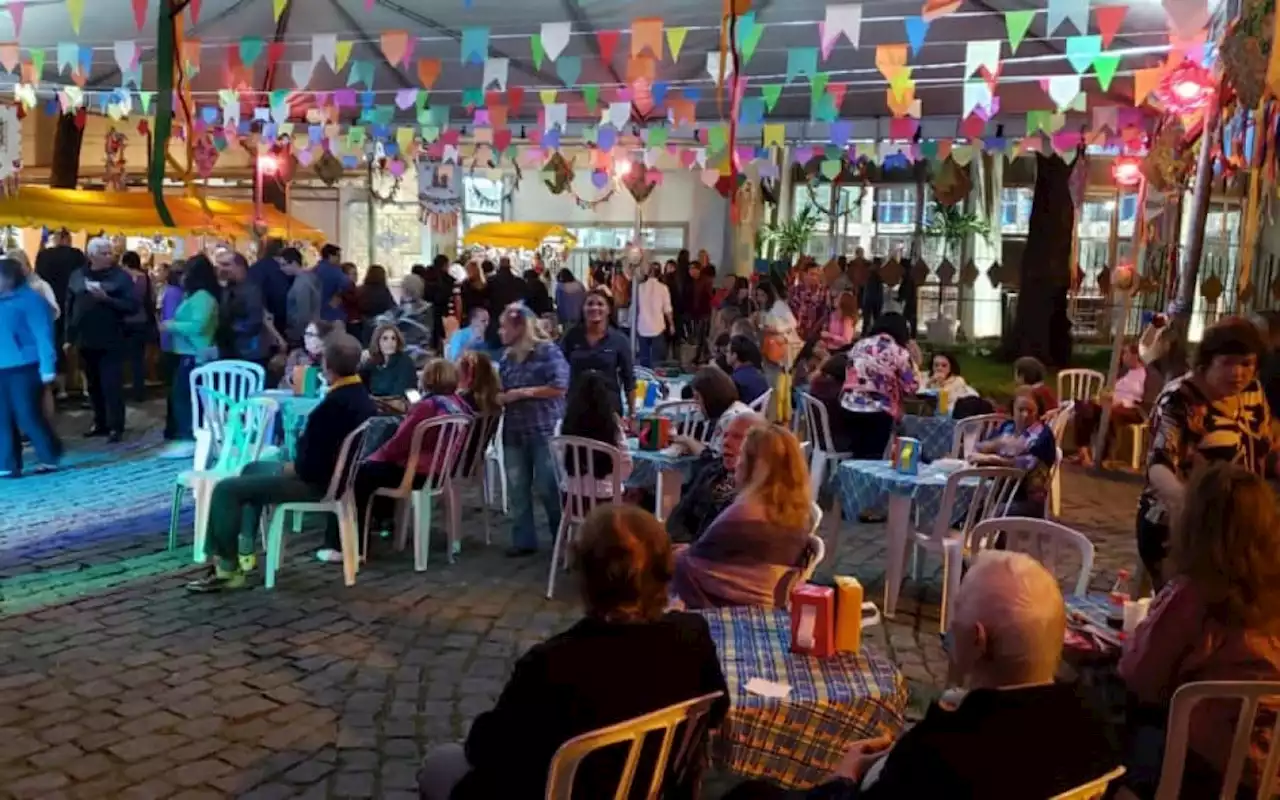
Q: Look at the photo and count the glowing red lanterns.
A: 4